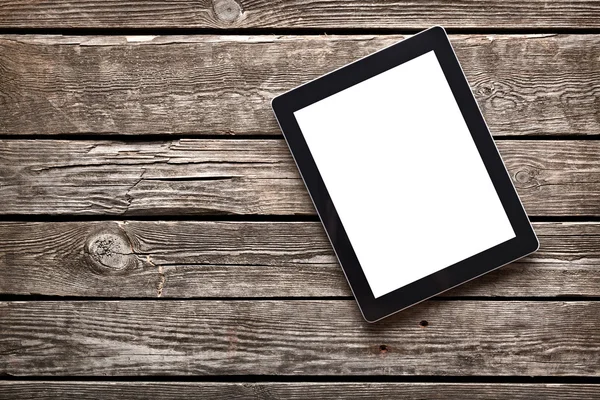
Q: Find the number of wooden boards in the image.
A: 6